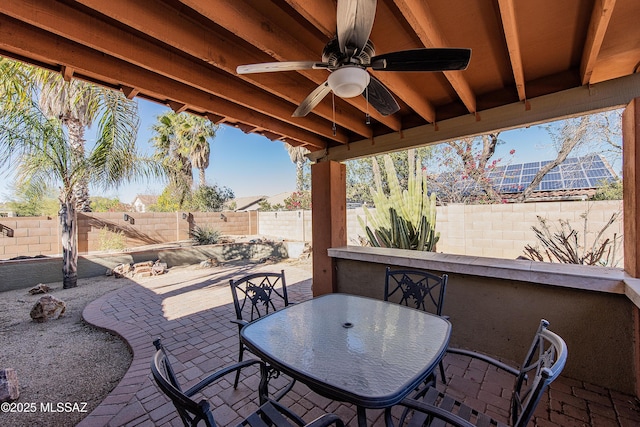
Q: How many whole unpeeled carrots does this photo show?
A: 0